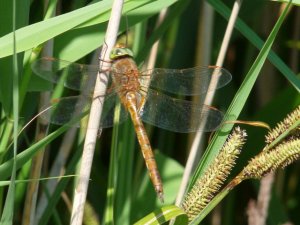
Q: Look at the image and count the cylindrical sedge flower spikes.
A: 3